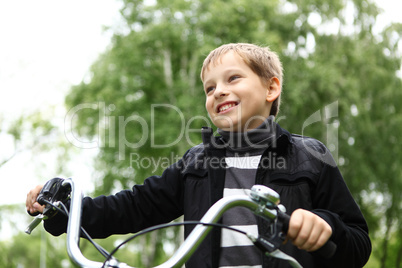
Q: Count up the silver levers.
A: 2